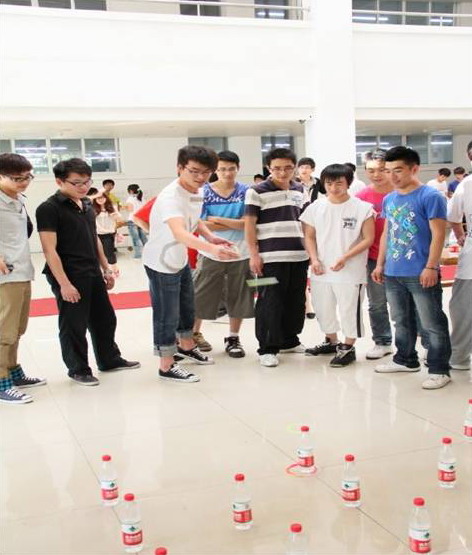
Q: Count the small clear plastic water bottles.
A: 10